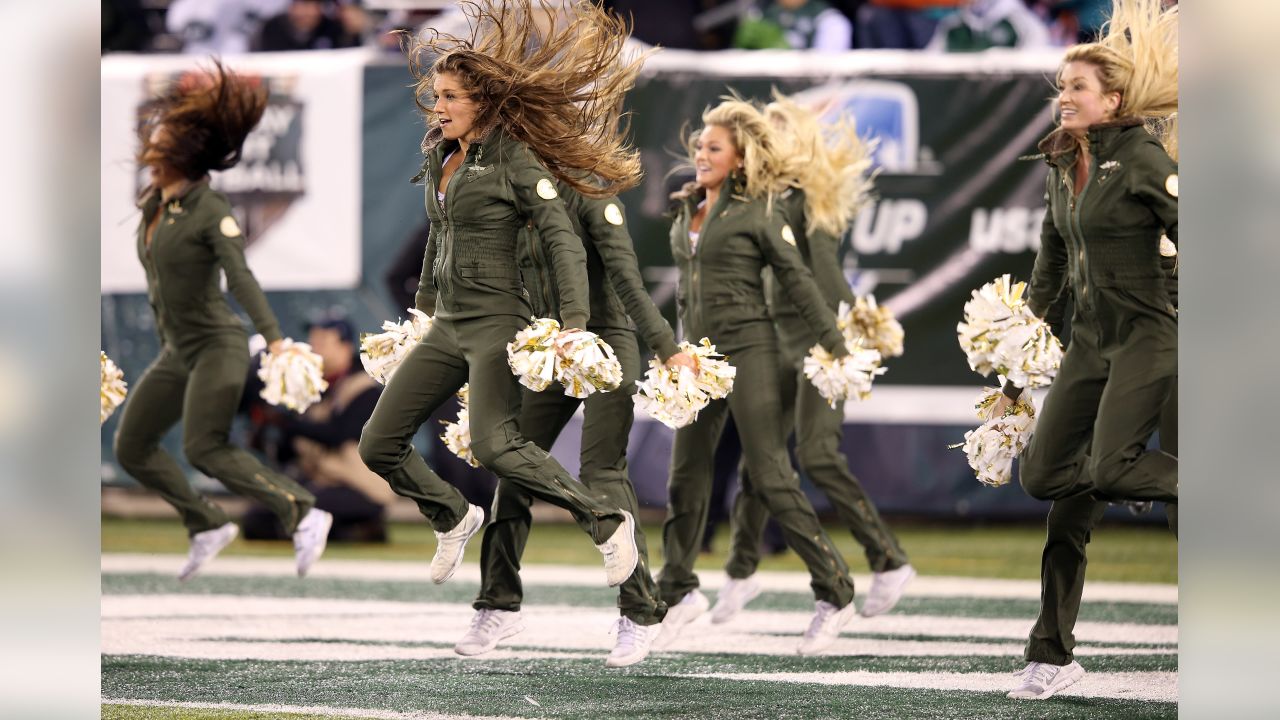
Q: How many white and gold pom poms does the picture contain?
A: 10